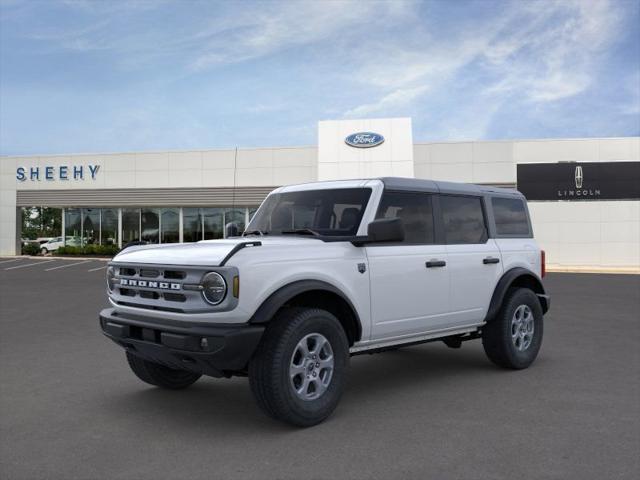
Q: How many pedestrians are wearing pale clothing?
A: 0